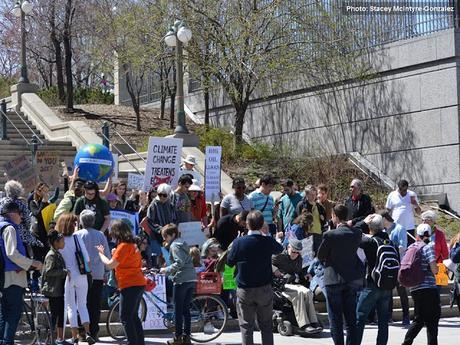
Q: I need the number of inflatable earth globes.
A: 1